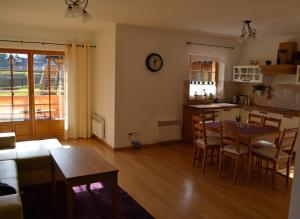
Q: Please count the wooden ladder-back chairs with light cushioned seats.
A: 6